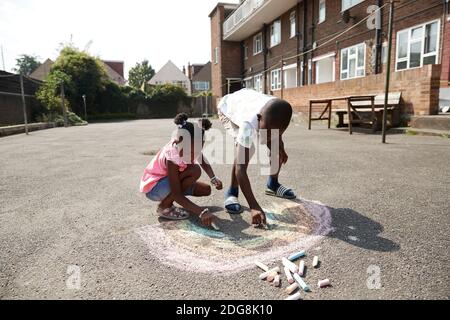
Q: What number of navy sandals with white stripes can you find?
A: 2